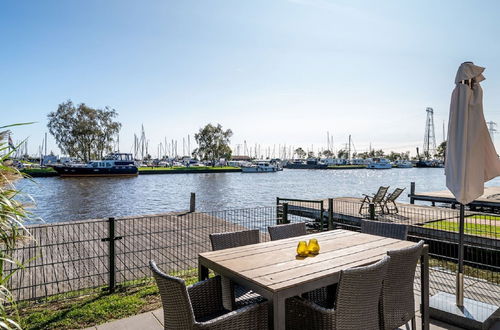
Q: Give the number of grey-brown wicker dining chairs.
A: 6